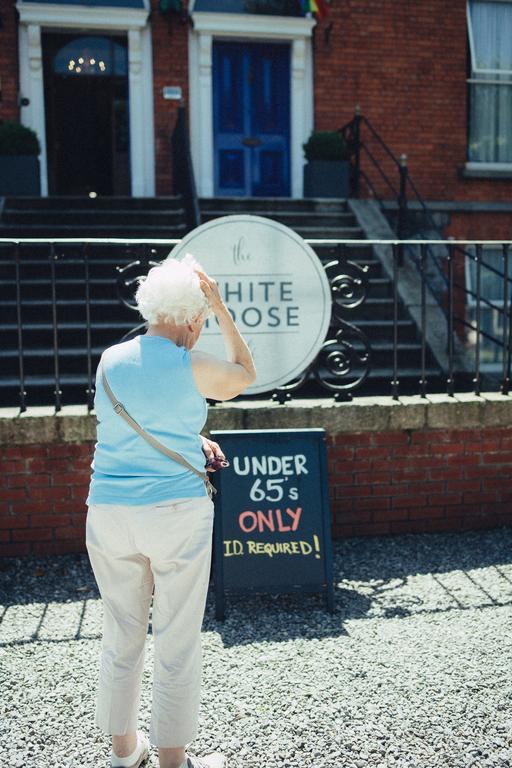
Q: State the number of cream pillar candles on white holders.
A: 0